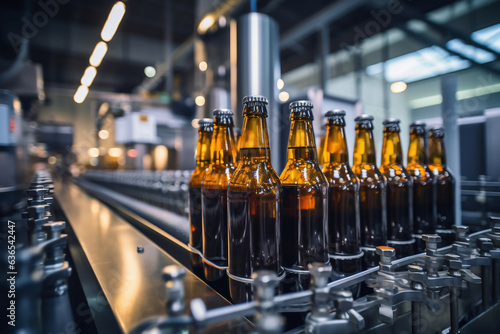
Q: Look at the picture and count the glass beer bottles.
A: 9